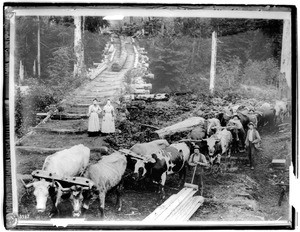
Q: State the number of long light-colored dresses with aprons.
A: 2